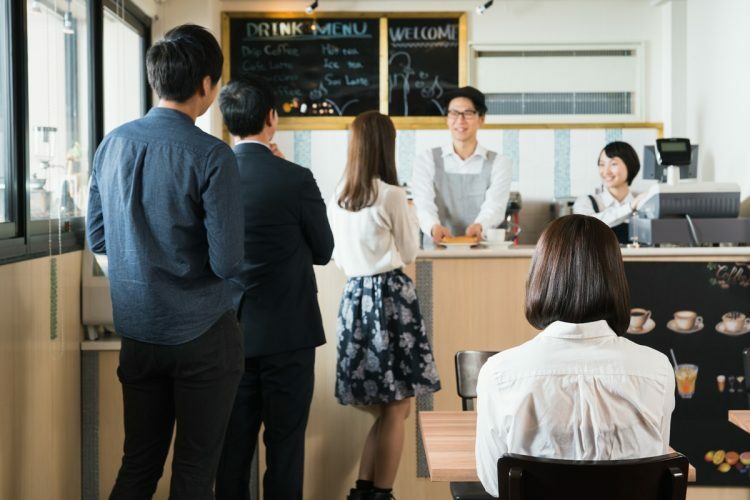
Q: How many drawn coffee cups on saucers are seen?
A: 3